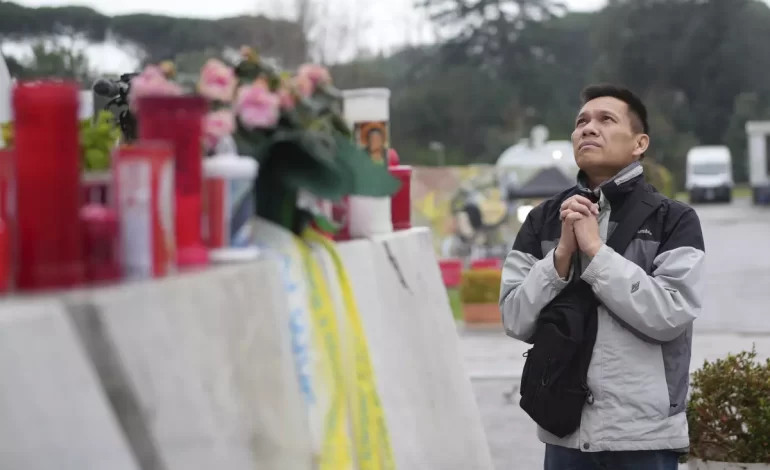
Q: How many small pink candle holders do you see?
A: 1